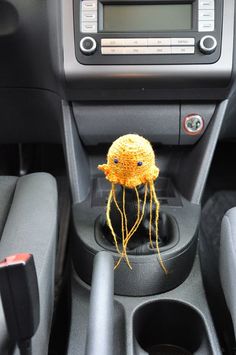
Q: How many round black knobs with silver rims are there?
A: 2